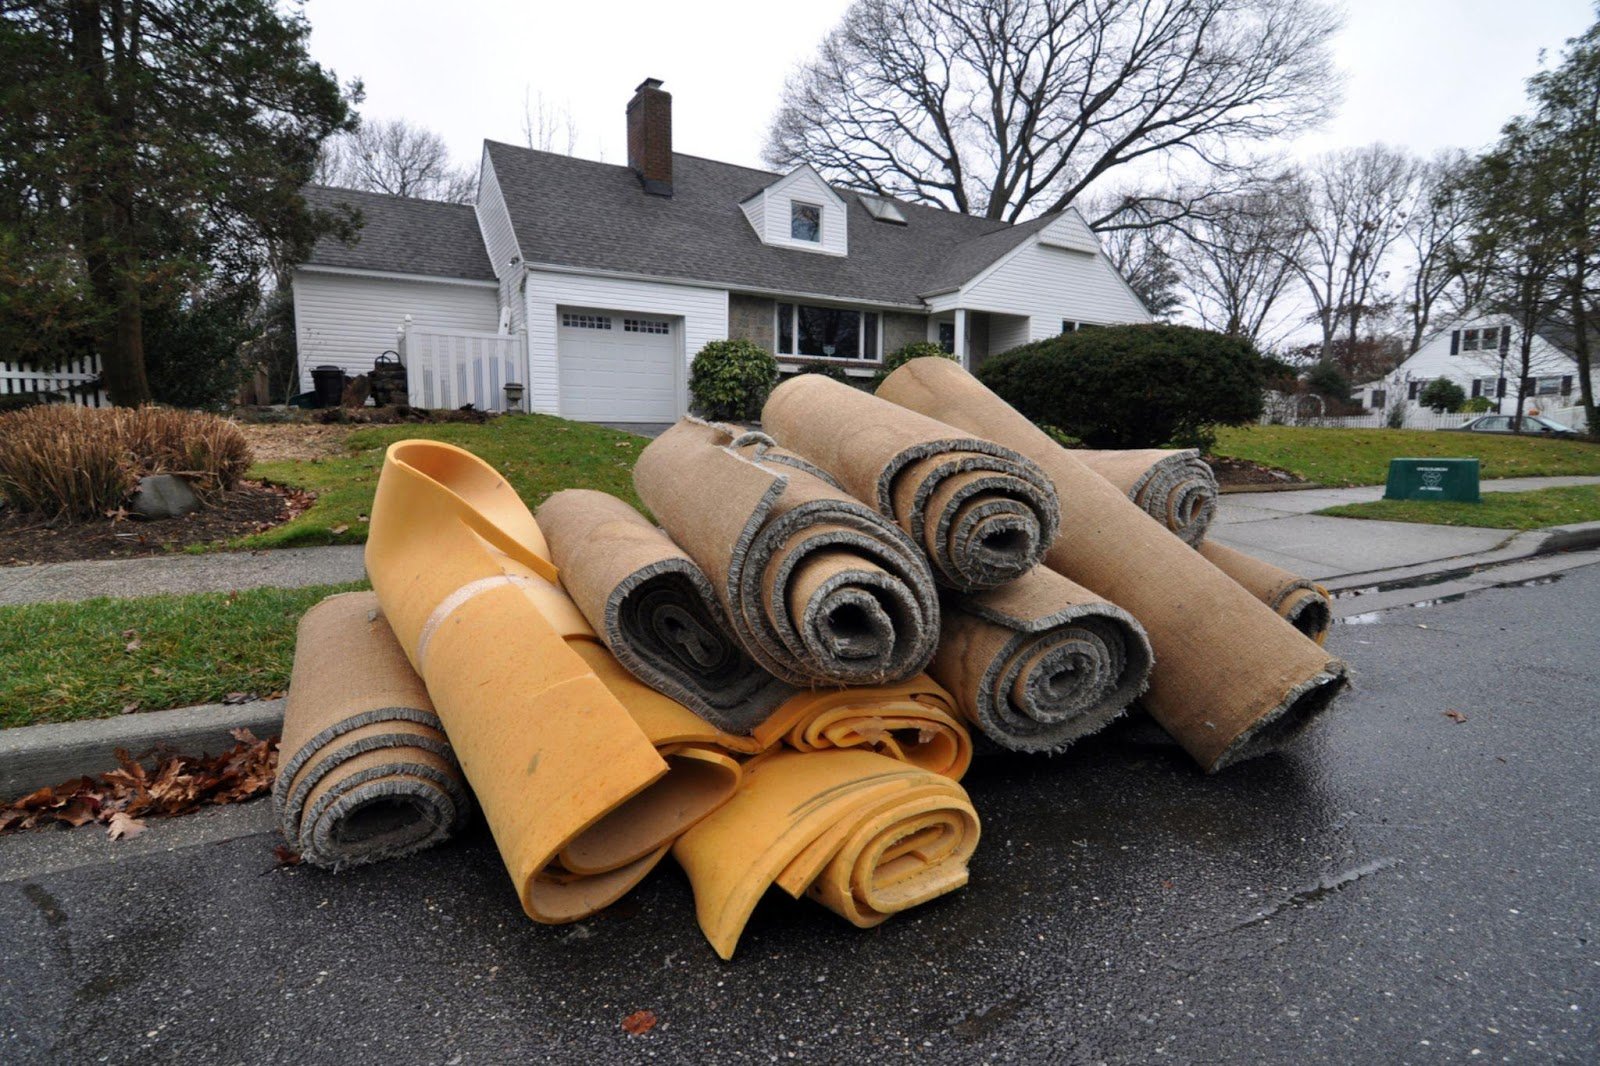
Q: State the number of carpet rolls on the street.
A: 8